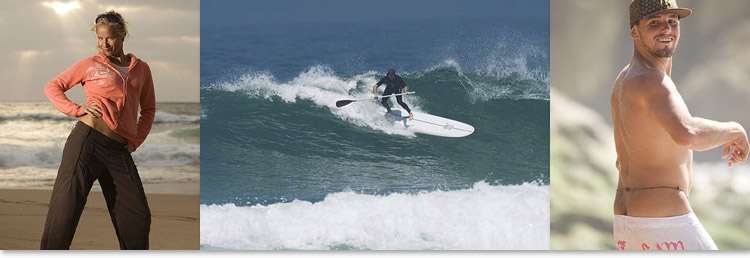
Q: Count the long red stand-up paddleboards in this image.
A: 0